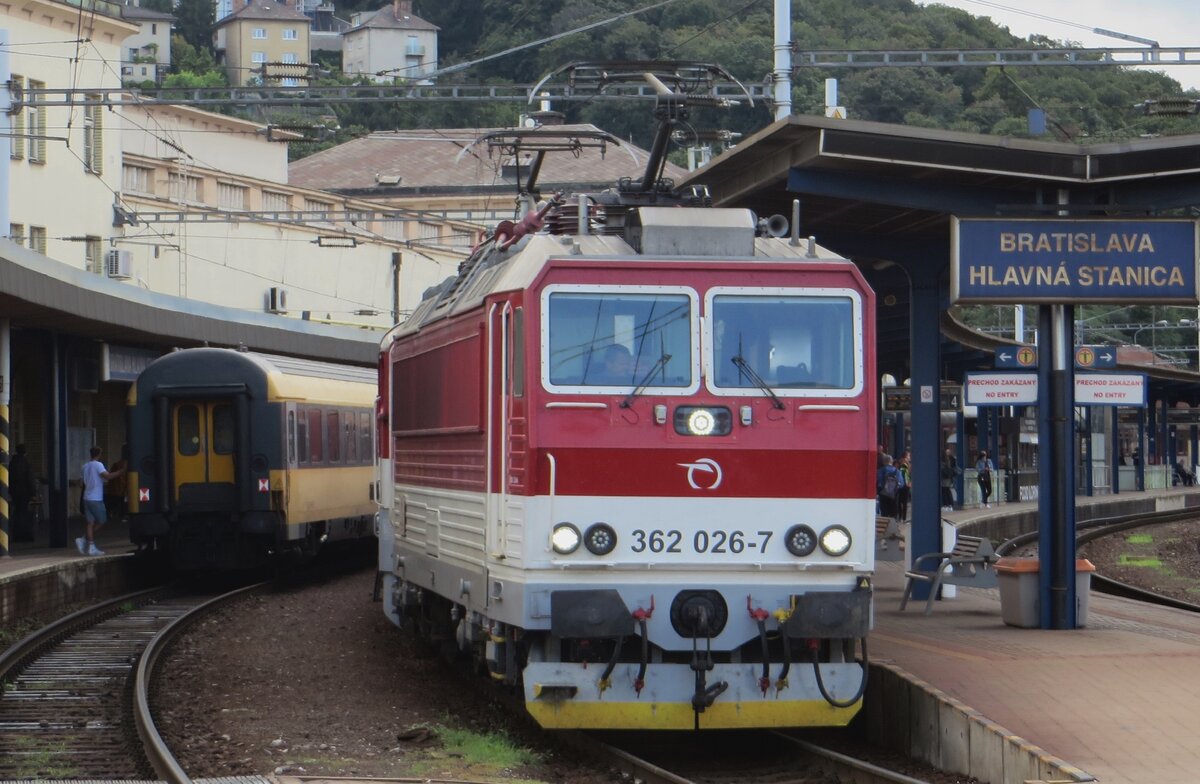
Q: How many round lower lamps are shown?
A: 4